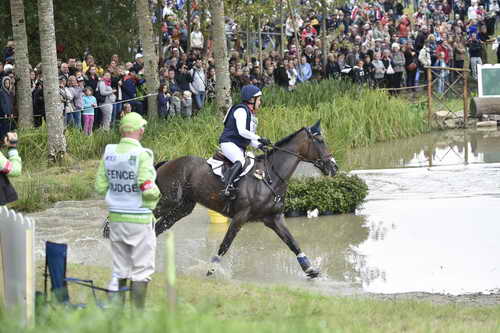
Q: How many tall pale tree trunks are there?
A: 4